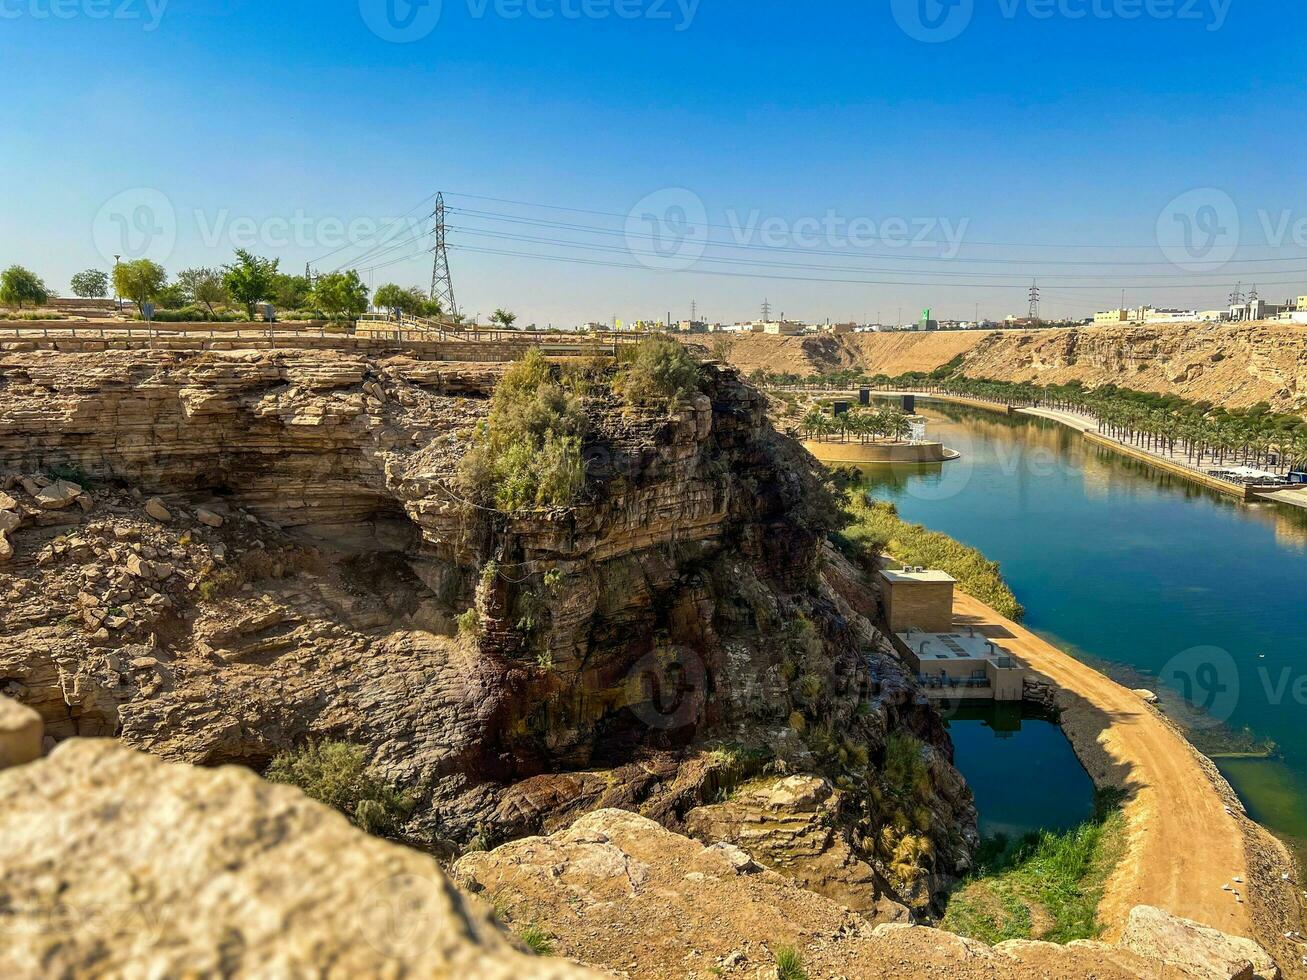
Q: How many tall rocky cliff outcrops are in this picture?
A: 1